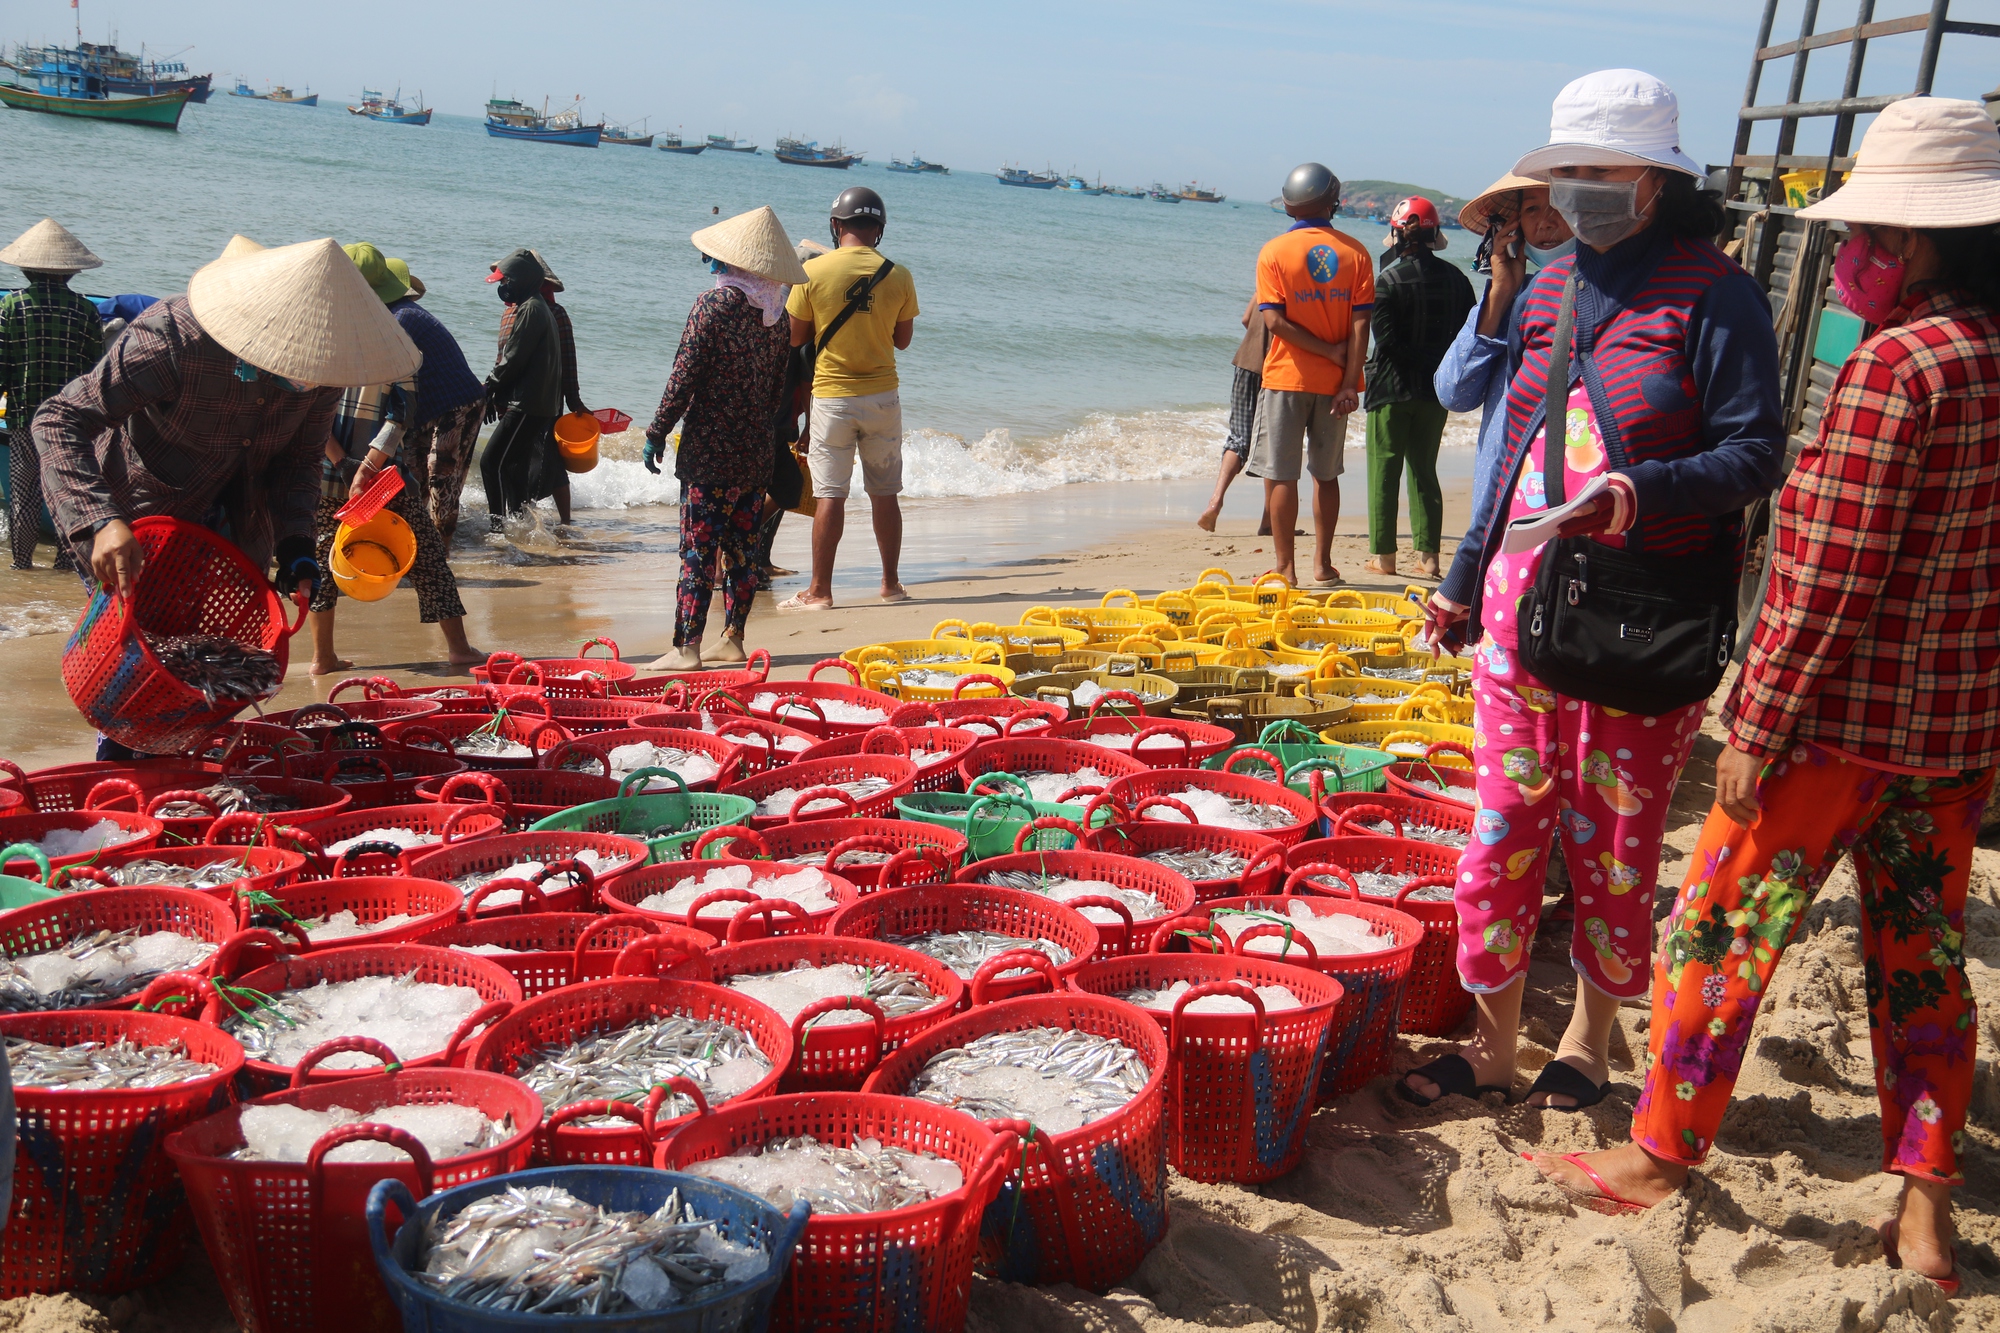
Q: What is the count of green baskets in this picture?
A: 4